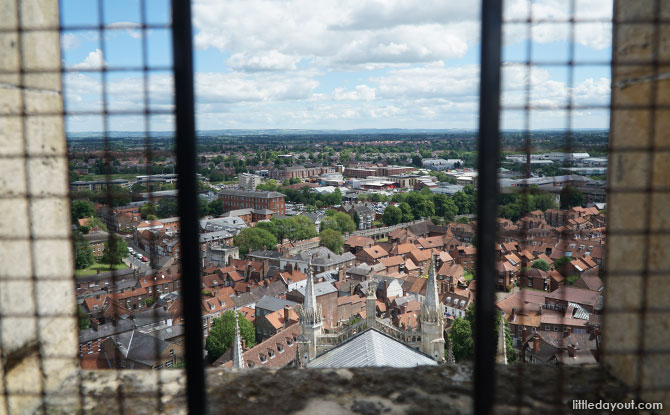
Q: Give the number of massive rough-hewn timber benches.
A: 0